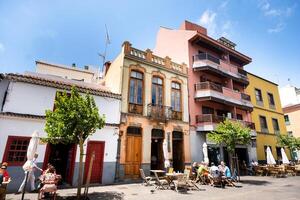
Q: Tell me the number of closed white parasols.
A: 5